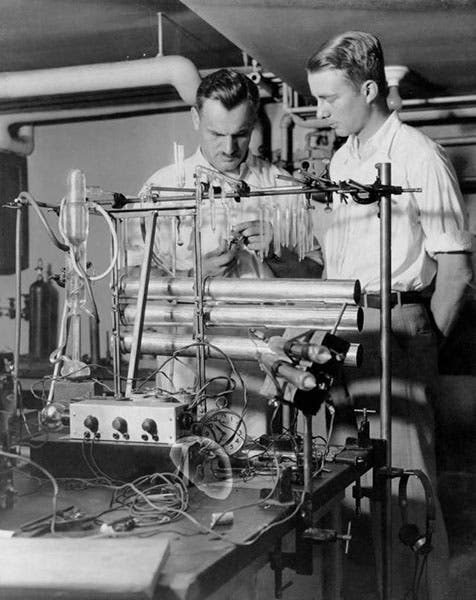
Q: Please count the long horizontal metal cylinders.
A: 3